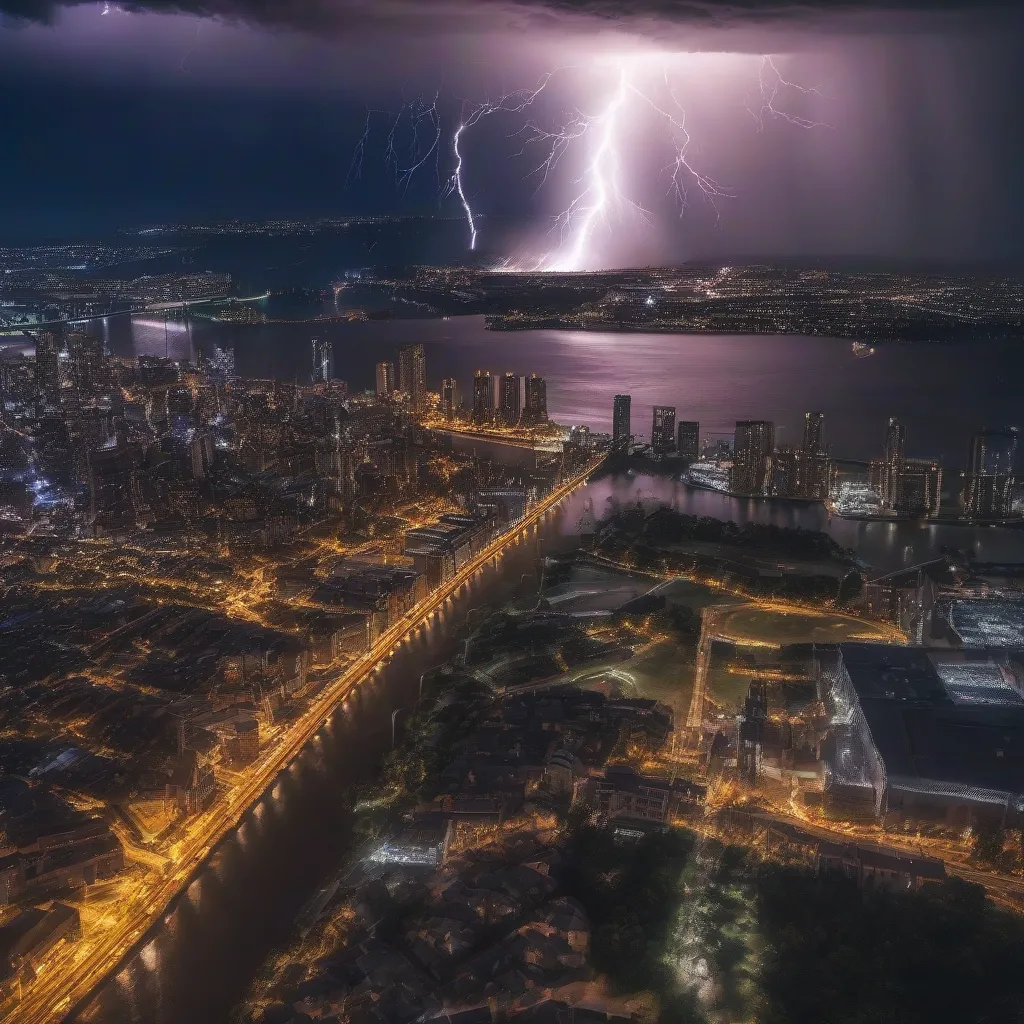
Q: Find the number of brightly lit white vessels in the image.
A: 1